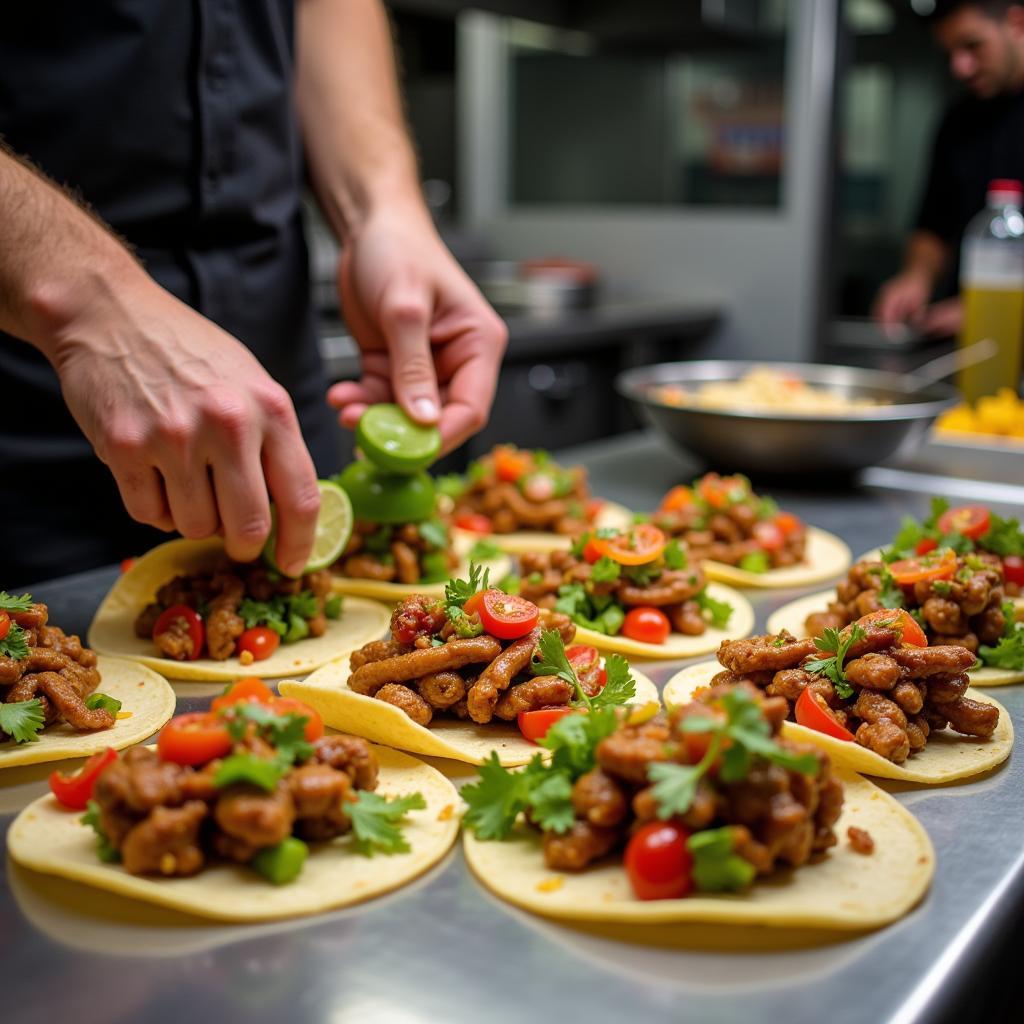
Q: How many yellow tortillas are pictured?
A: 12